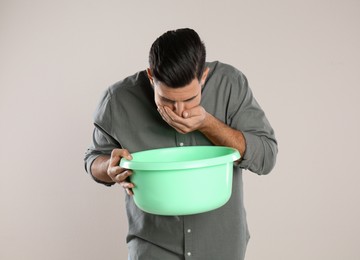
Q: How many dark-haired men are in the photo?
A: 1